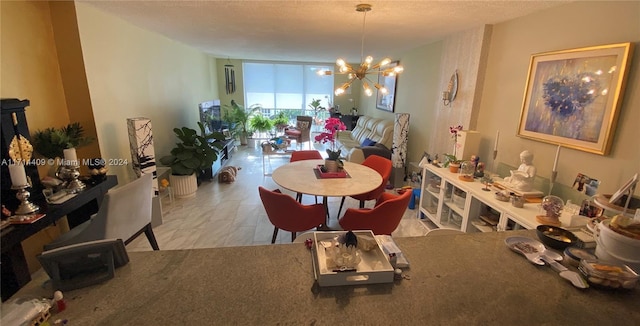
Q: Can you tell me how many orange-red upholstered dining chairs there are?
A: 4